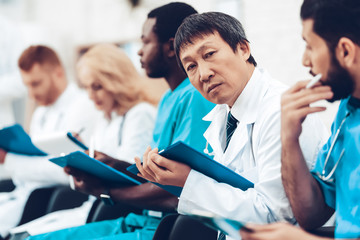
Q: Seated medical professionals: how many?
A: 5